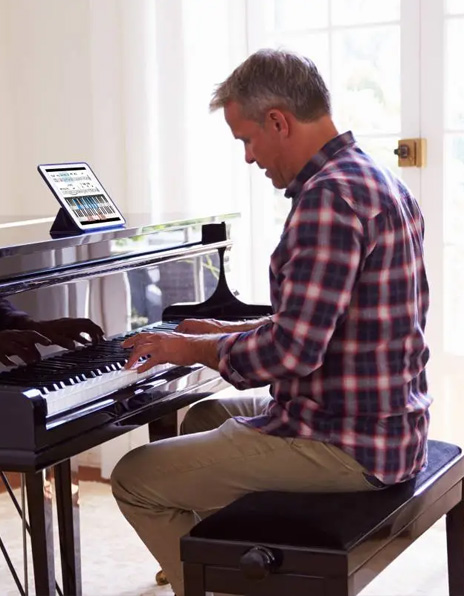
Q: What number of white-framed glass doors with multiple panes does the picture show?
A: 2